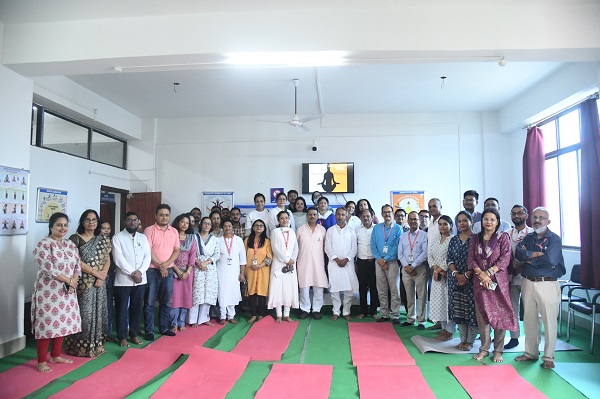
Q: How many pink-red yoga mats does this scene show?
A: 9